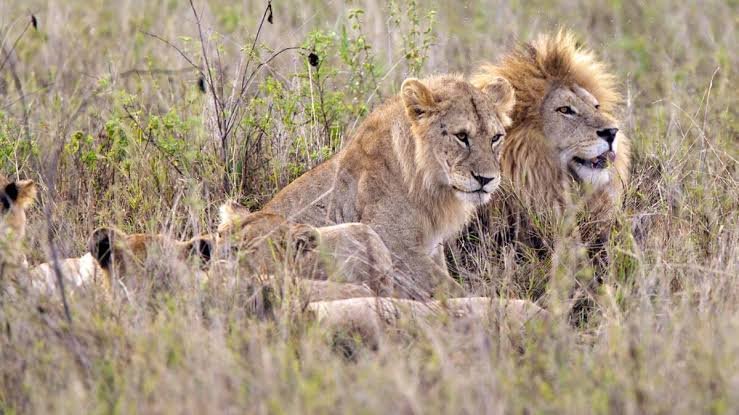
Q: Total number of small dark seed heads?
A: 4